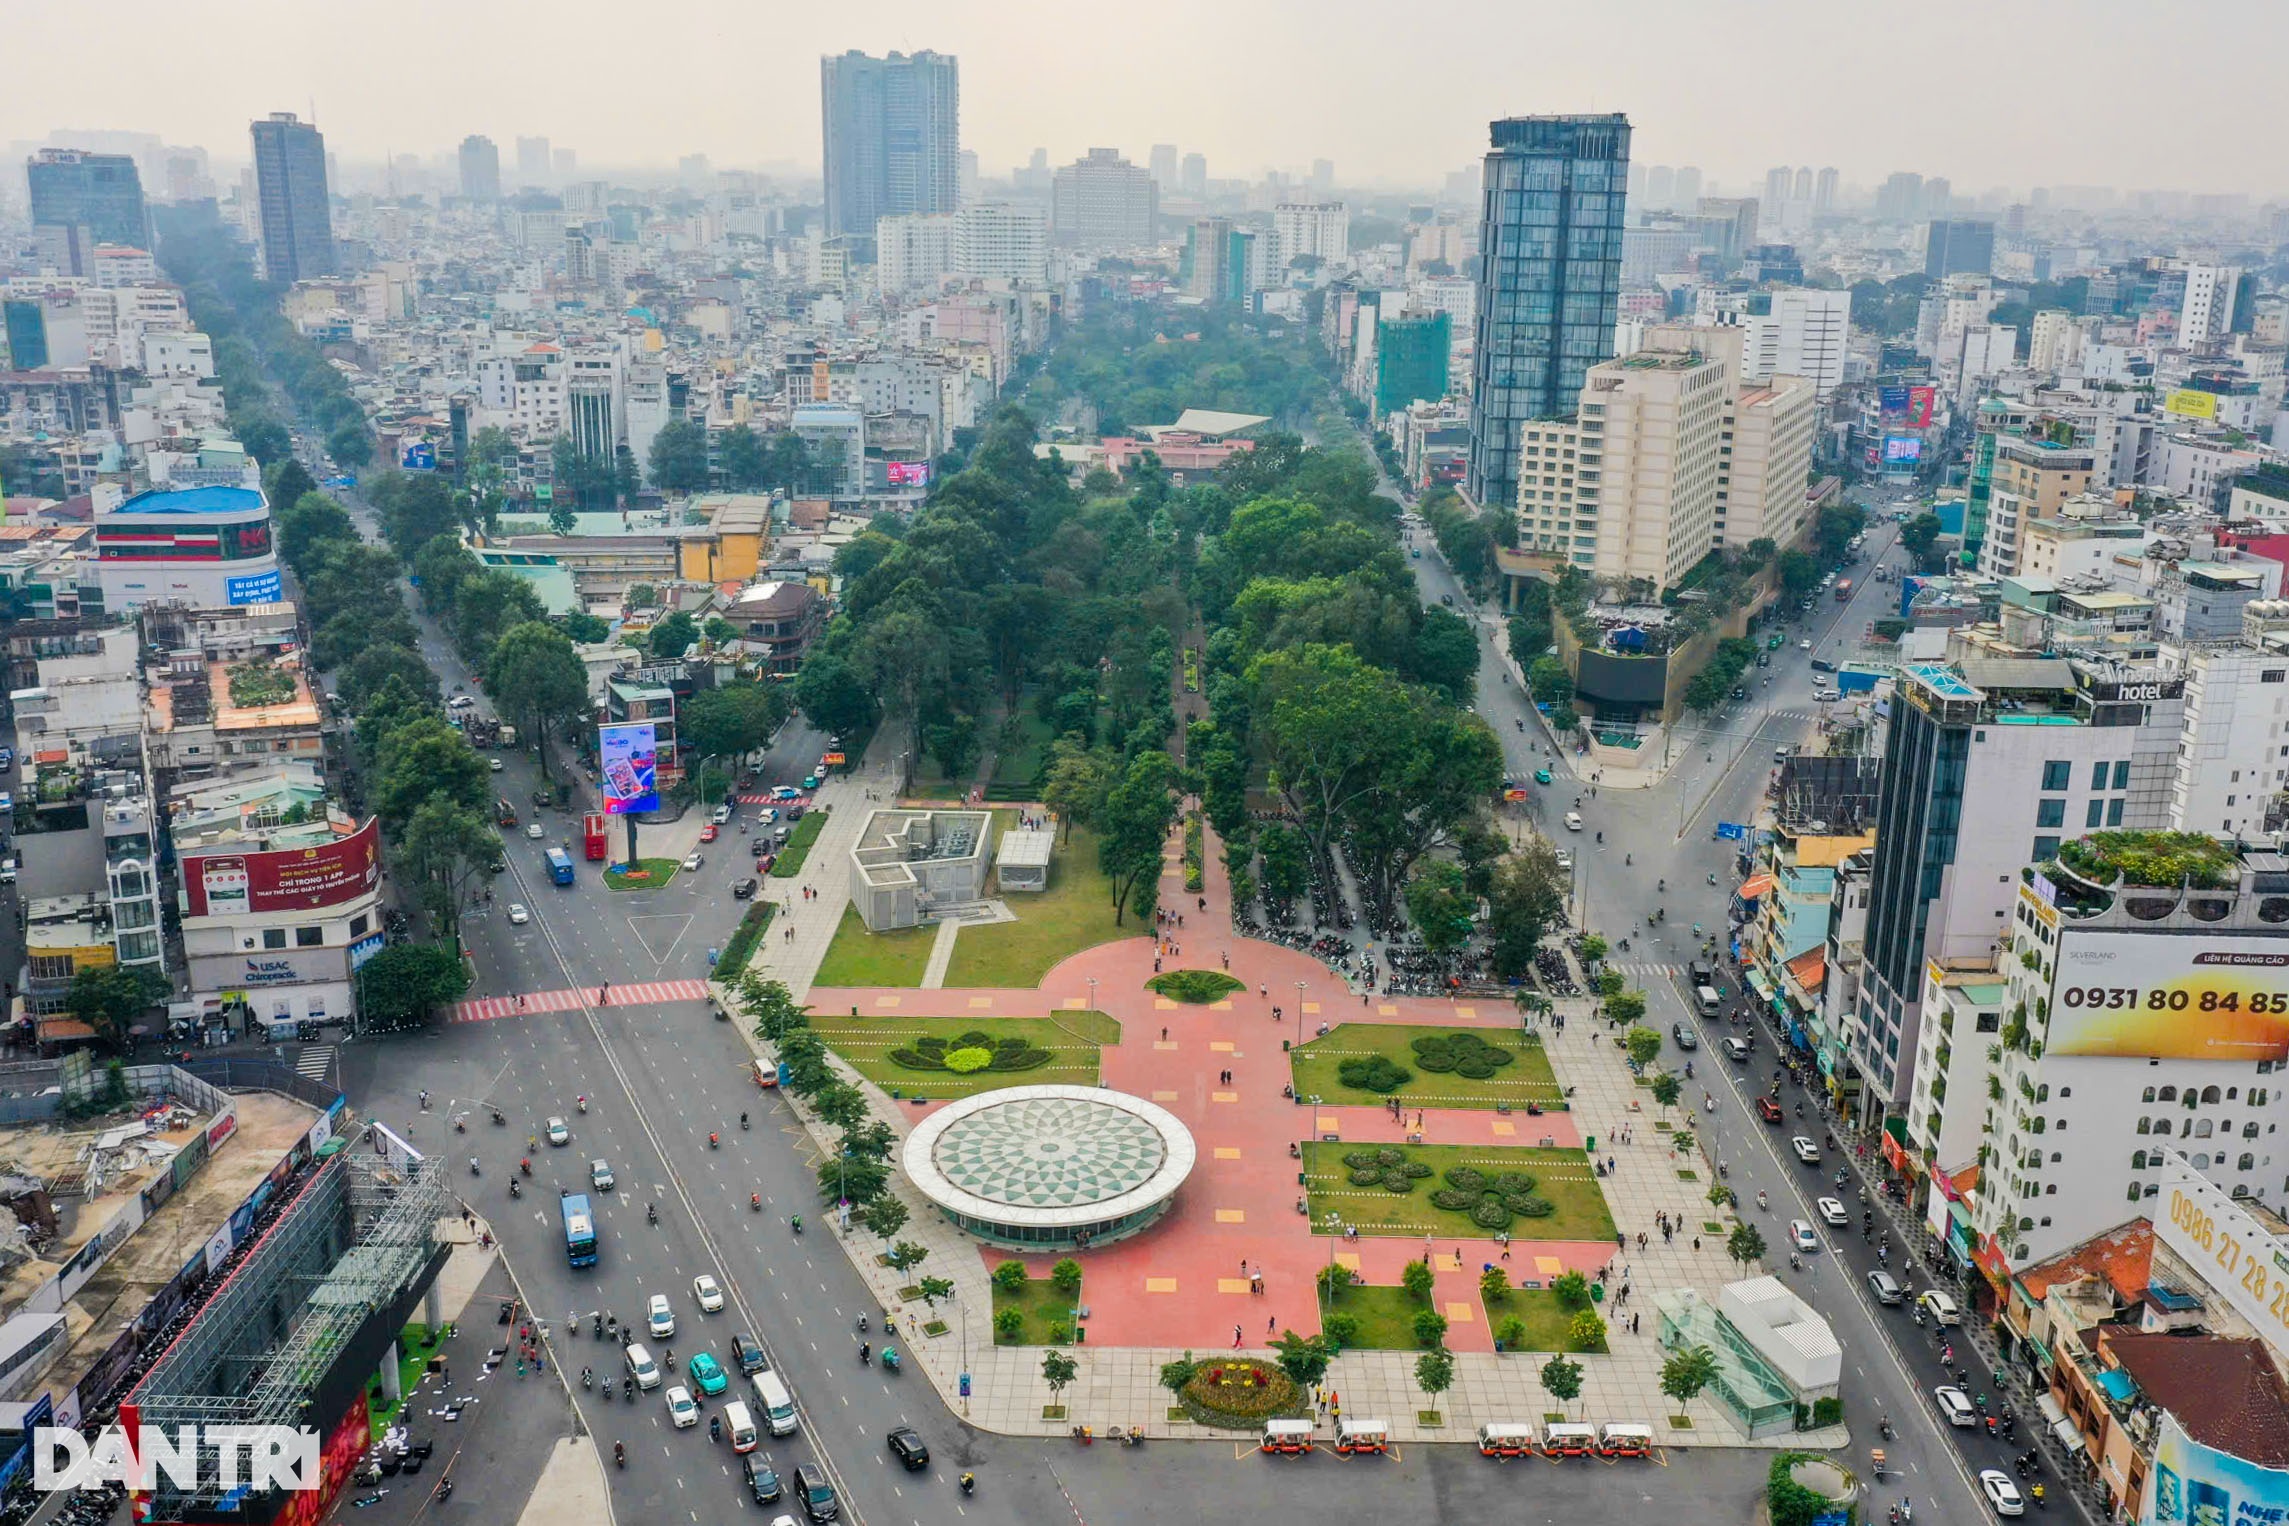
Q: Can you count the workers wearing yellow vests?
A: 3